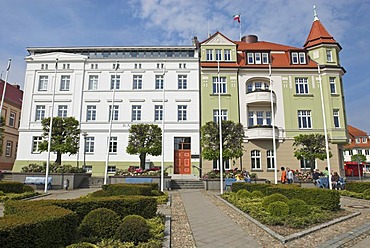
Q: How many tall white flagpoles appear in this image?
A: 7